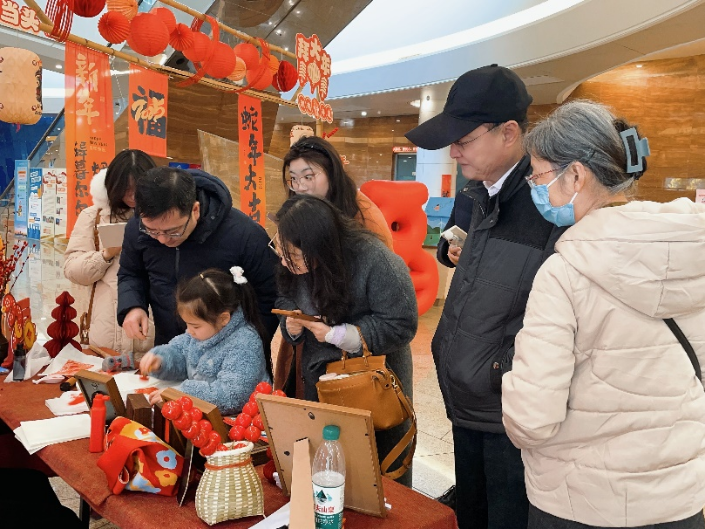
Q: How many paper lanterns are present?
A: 15